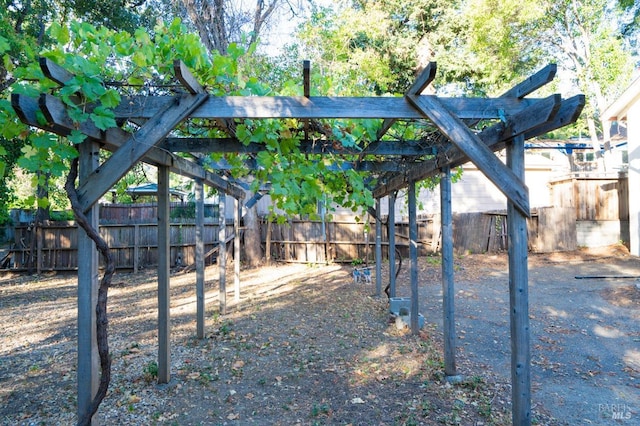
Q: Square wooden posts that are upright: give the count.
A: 10